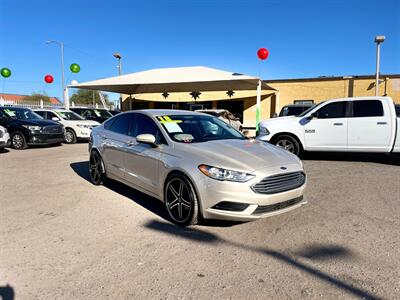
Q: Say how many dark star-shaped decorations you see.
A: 3